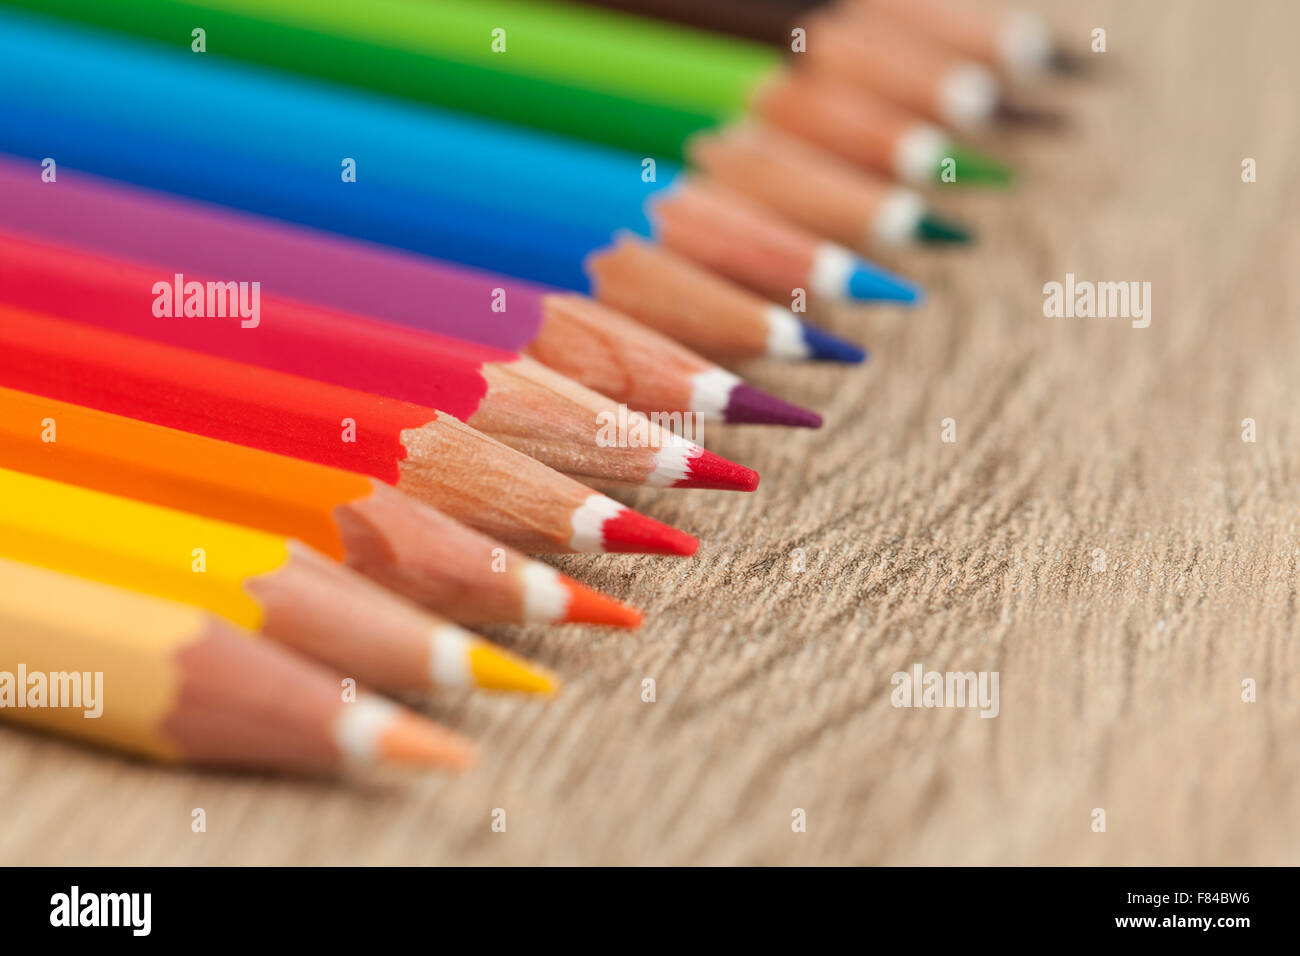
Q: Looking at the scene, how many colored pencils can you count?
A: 12